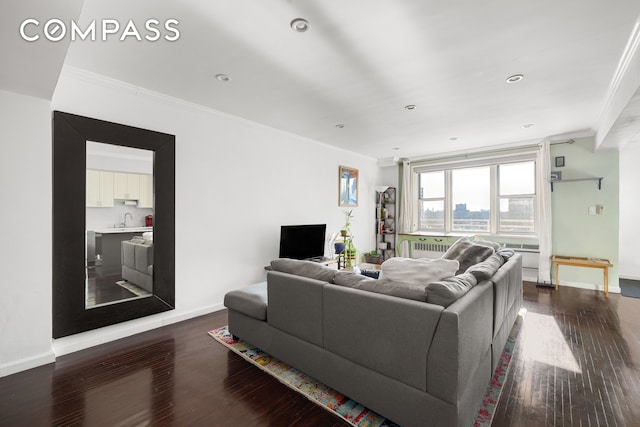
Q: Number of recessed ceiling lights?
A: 8